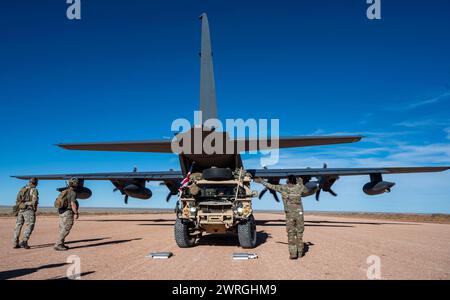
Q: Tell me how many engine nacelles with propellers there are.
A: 4